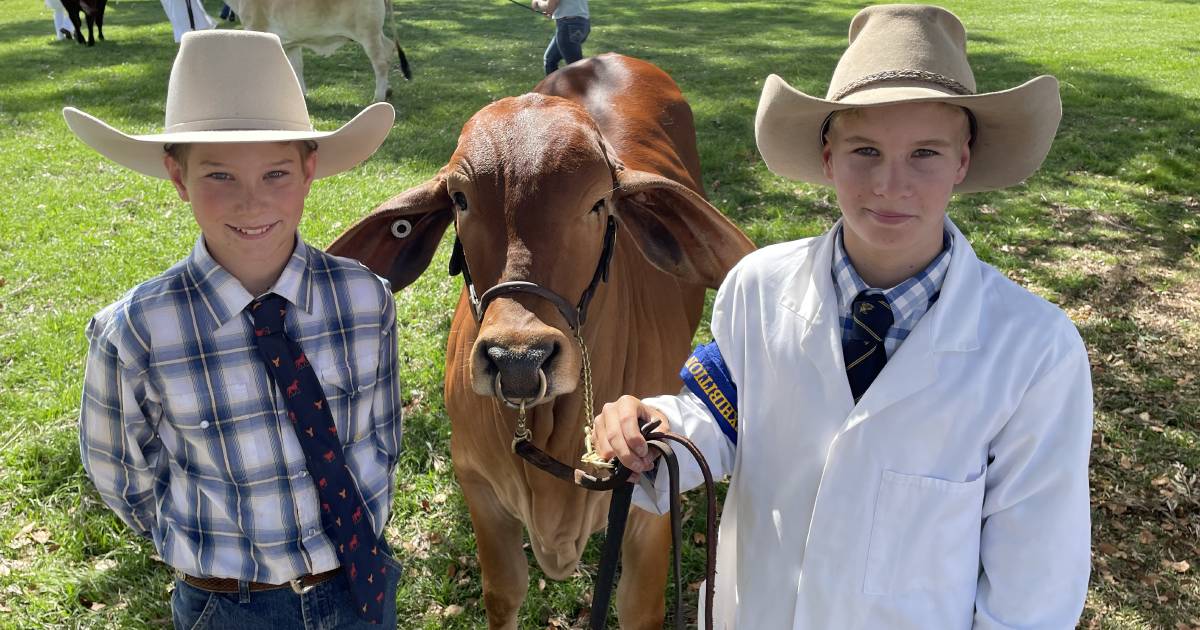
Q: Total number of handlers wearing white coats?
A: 1